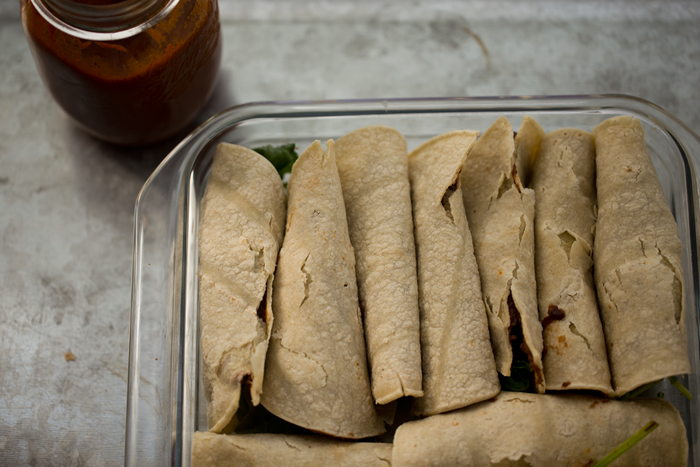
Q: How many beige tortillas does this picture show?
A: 9